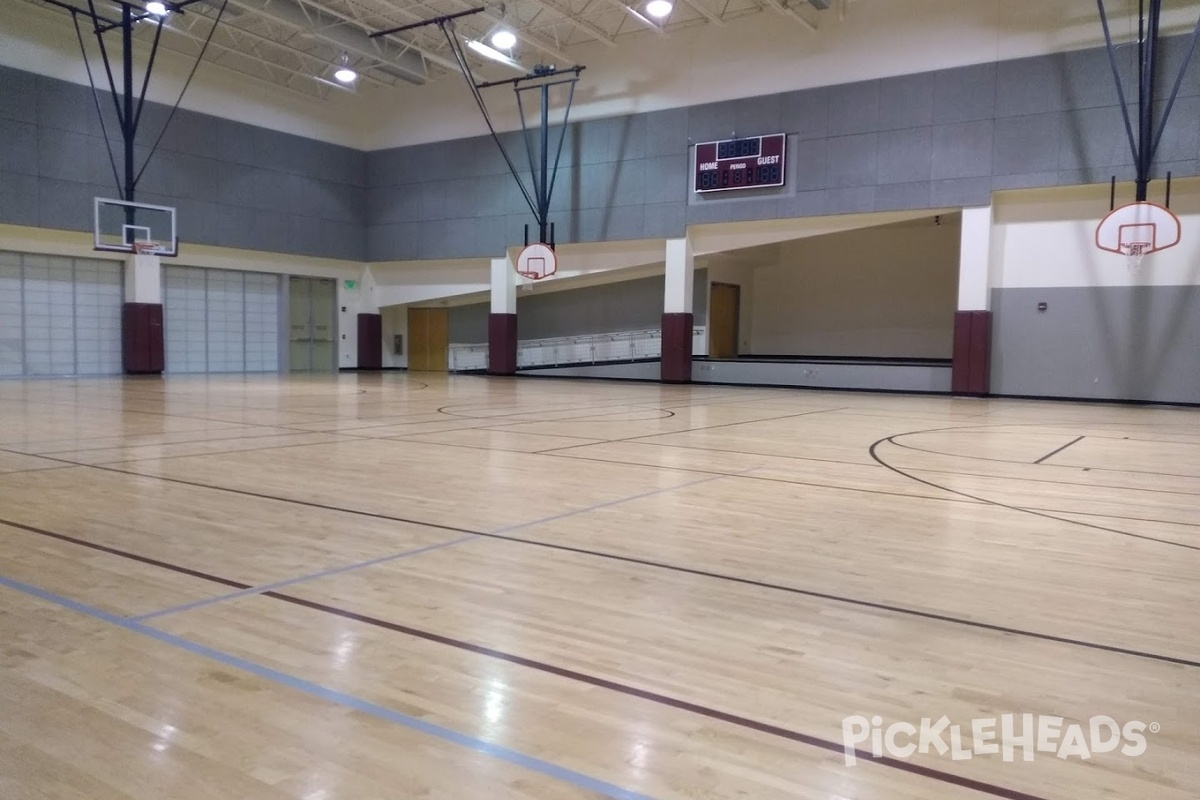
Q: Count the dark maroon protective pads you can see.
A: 5